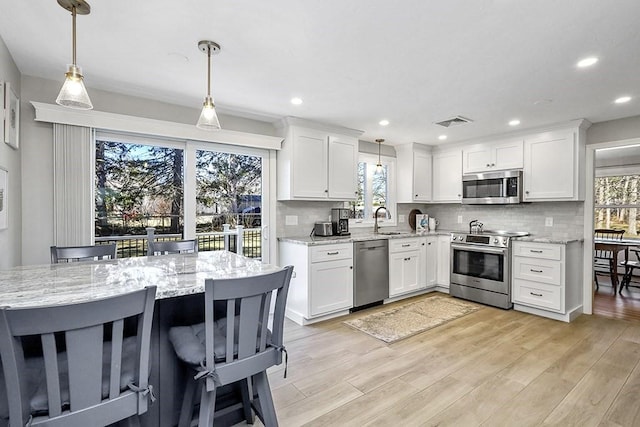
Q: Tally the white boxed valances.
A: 1